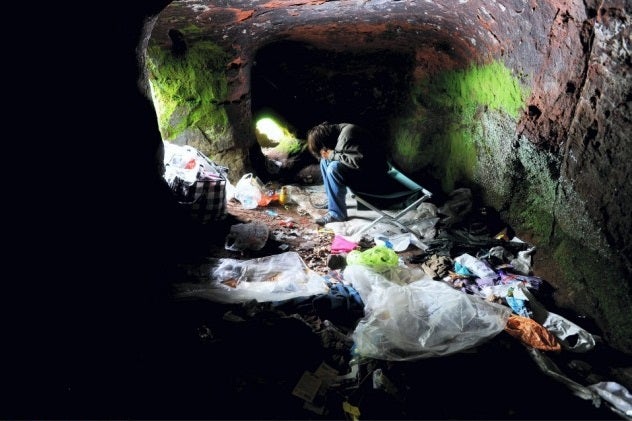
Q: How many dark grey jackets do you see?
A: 1